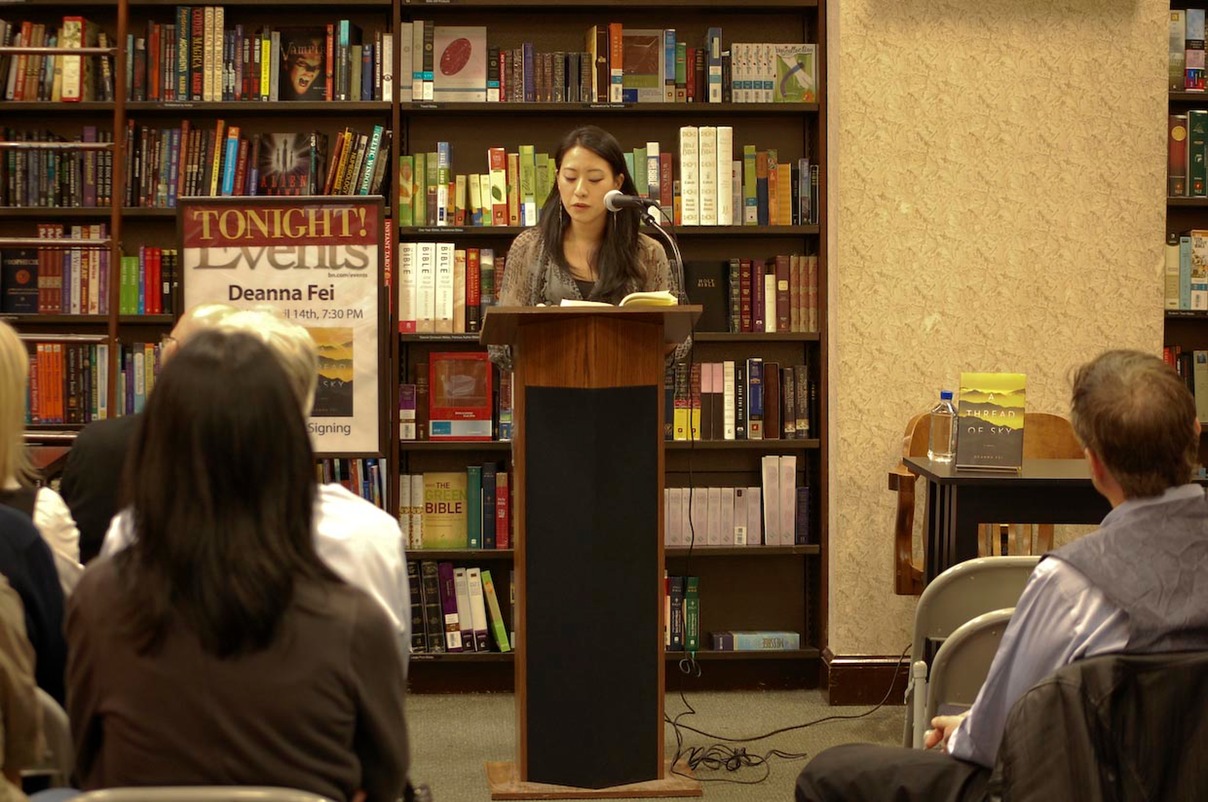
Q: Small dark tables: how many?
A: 1